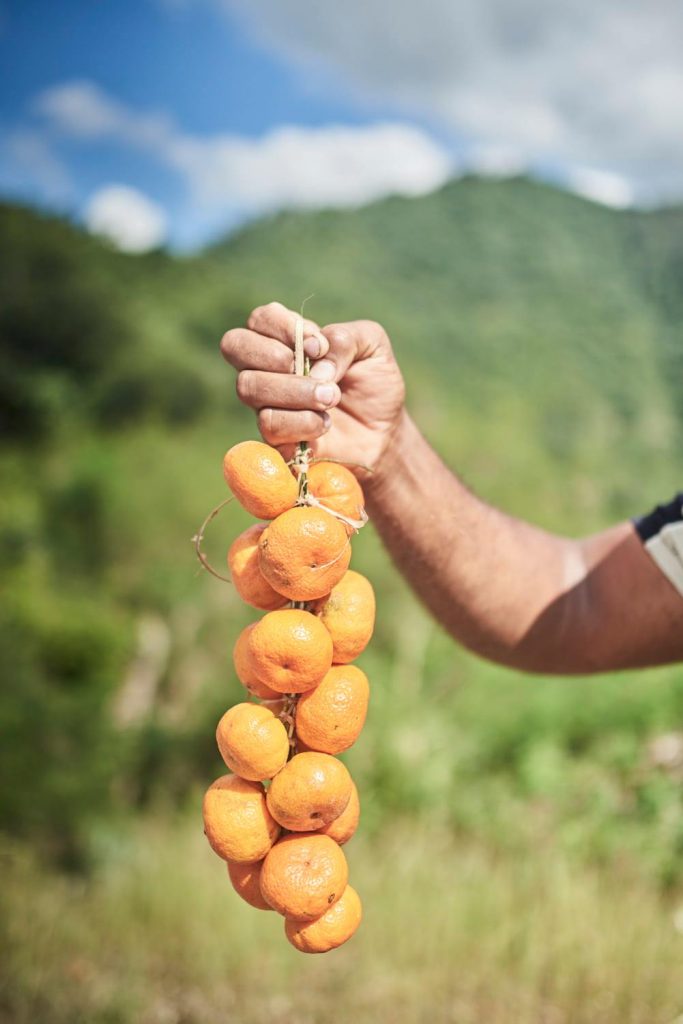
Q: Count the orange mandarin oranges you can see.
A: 15